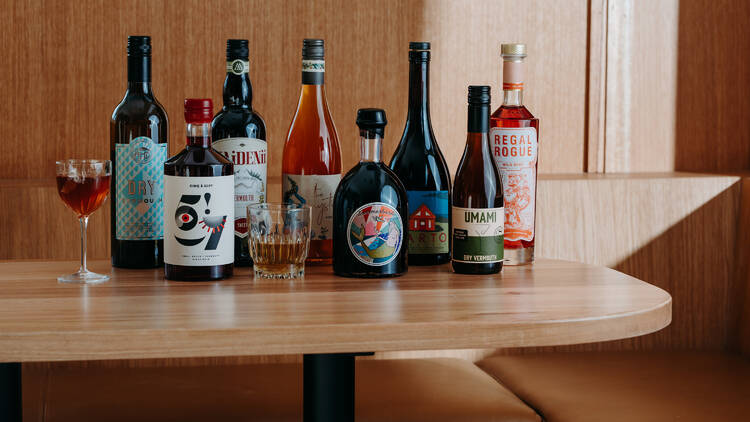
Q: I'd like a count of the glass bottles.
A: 8